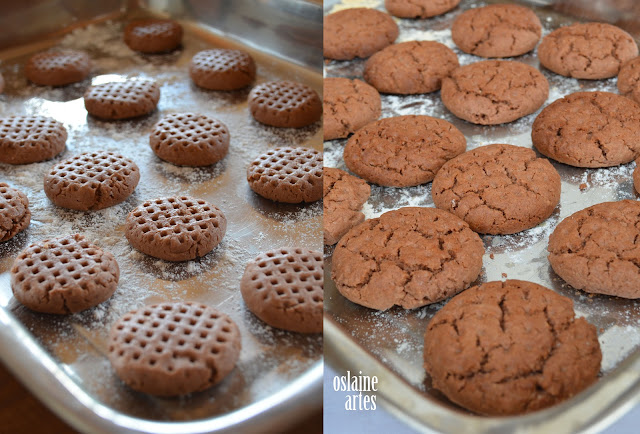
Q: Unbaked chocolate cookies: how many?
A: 14